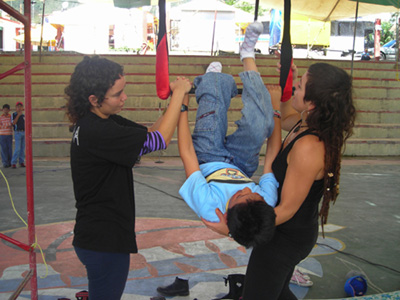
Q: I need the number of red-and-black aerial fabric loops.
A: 2